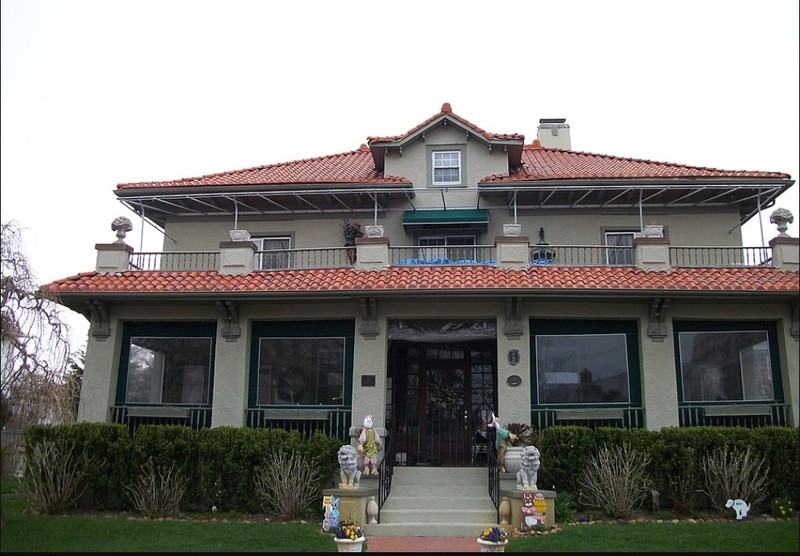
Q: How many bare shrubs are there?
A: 5